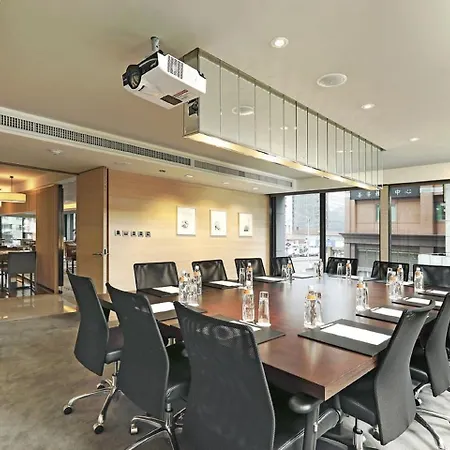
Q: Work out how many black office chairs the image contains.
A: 12